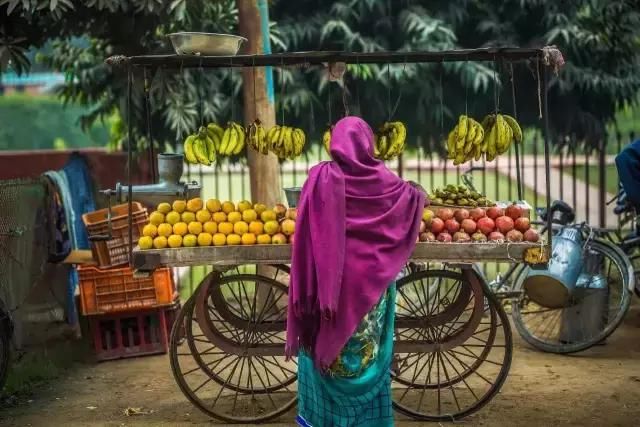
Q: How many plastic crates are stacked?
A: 3